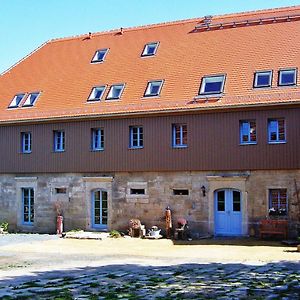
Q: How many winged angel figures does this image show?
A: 0